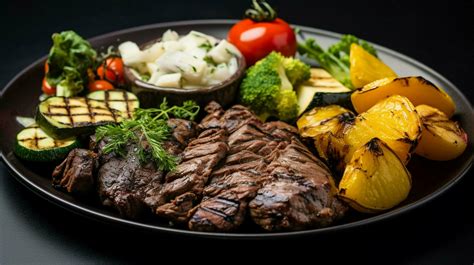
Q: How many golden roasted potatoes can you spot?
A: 6